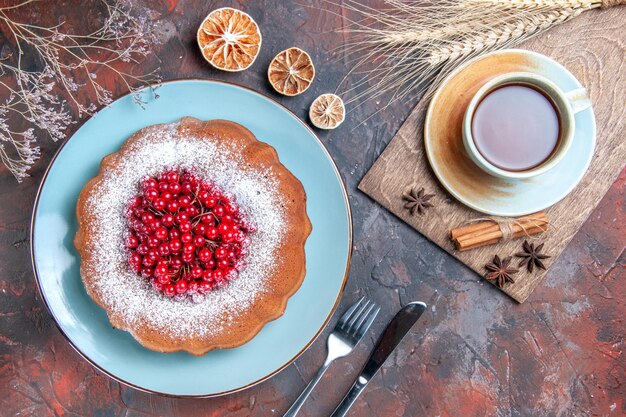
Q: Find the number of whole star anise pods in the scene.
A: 3